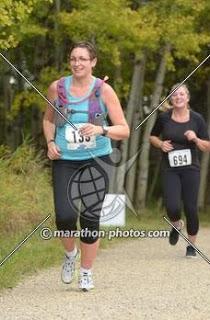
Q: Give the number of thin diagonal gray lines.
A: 4